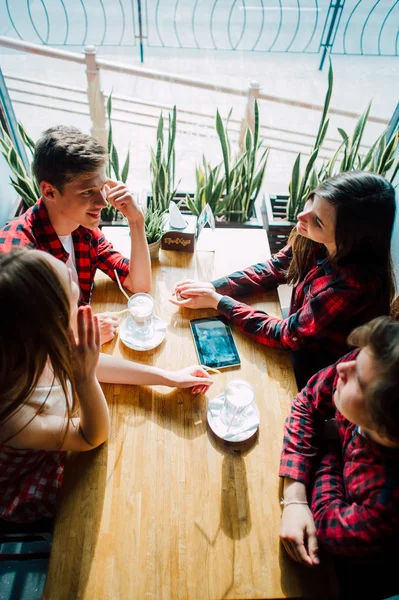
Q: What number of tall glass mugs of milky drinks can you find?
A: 2